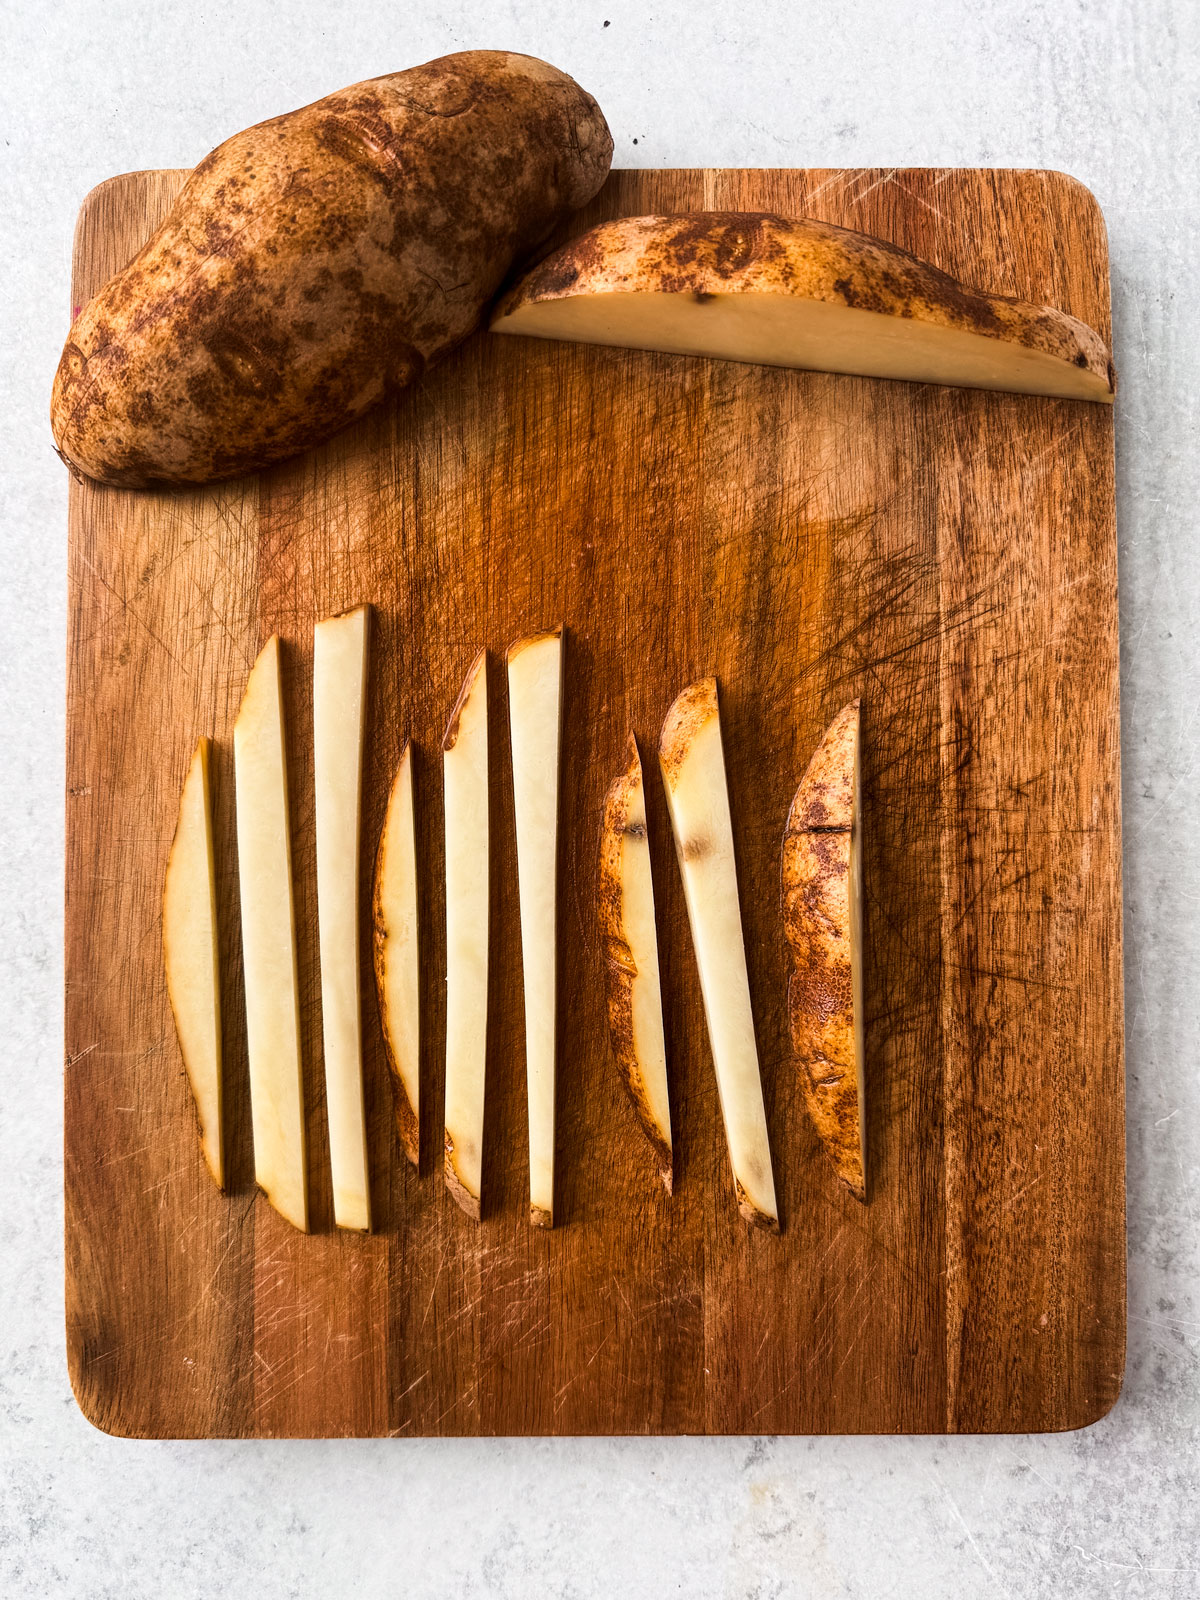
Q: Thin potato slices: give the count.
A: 9